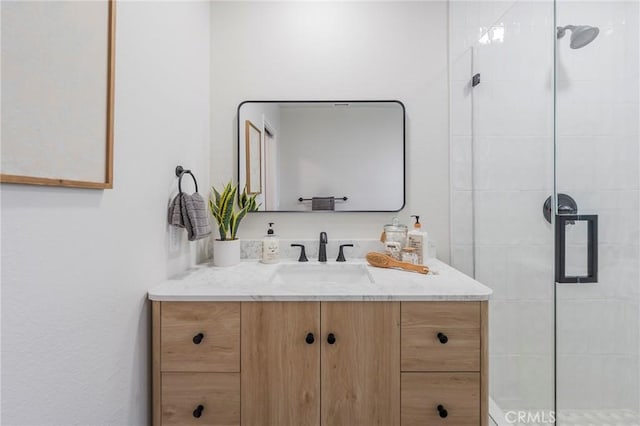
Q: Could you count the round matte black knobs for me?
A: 6